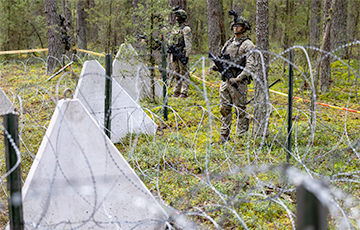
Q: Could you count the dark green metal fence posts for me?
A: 5